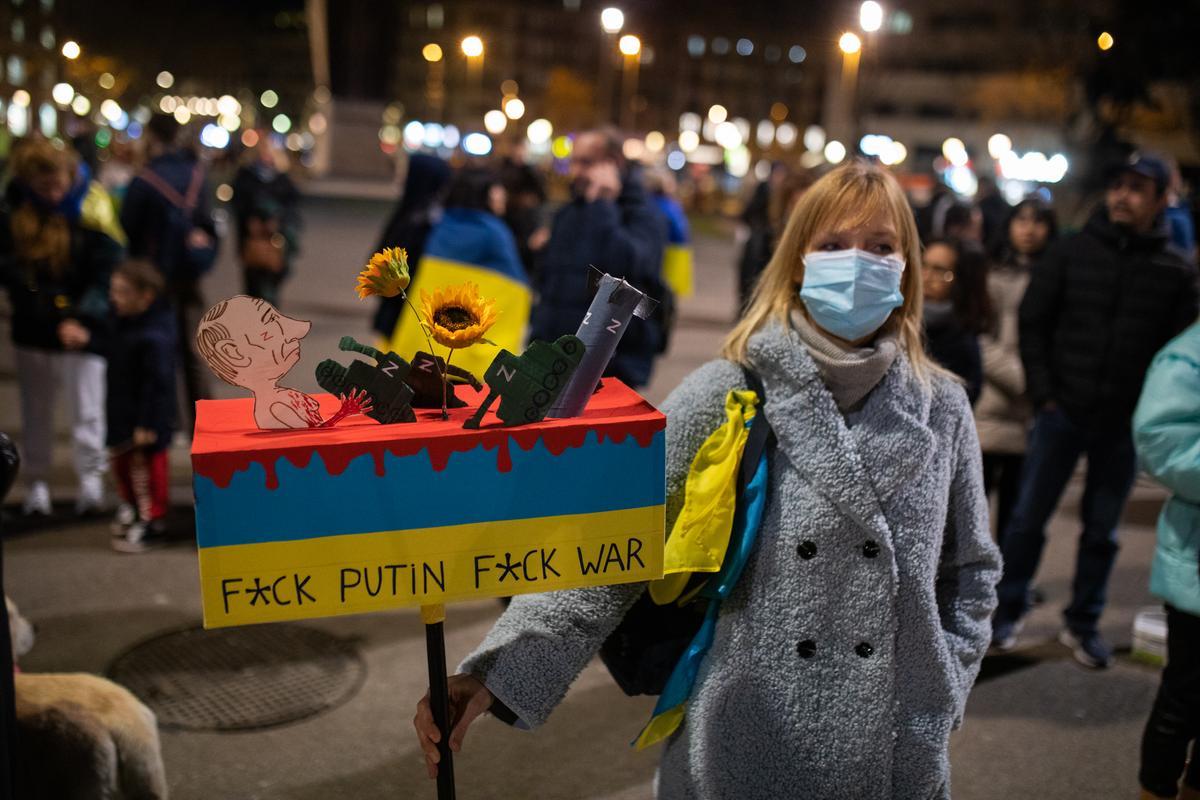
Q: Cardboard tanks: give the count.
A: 3